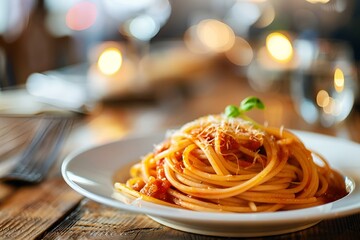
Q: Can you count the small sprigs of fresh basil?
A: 1